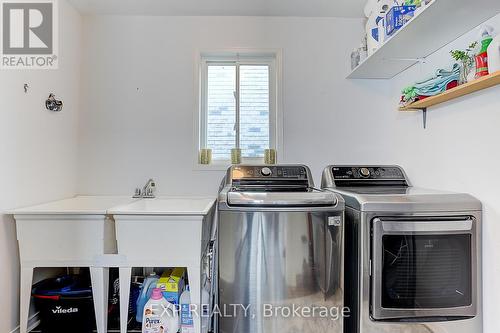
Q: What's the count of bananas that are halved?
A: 0